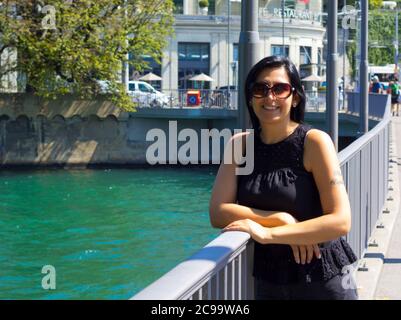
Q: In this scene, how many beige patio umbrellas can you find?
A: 3